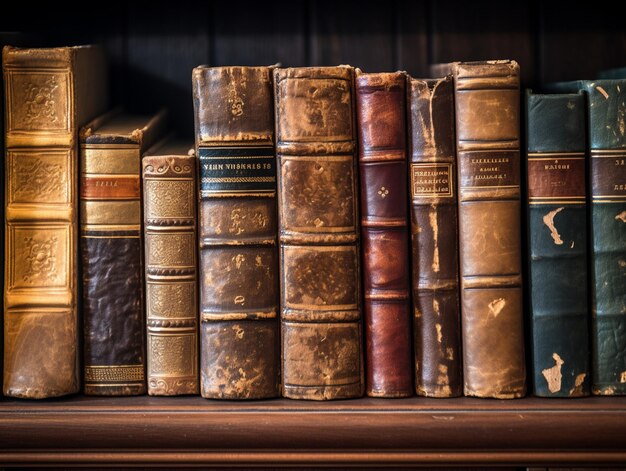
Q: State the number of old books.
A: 10